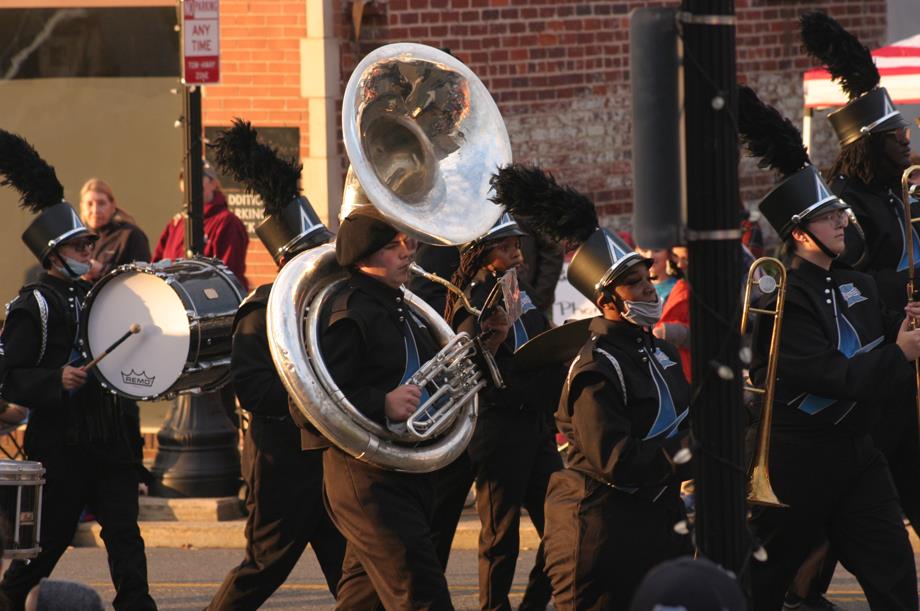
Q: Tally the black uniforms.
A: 7